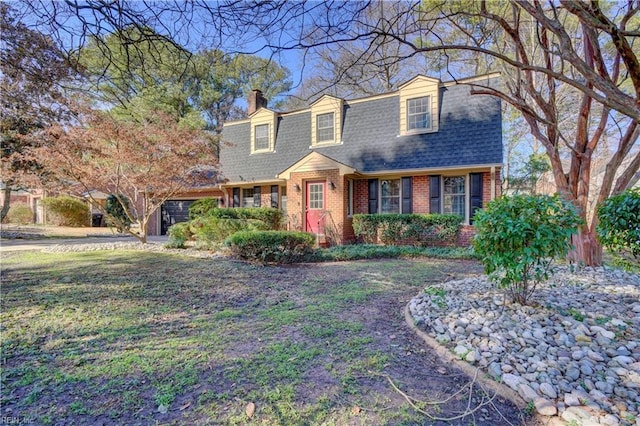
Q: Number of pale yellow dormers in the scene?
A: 3